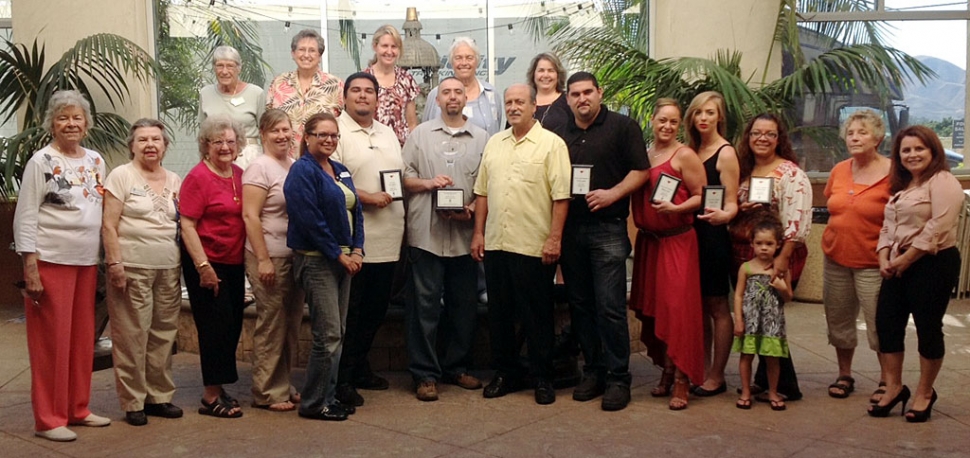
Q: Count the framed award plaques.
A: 6